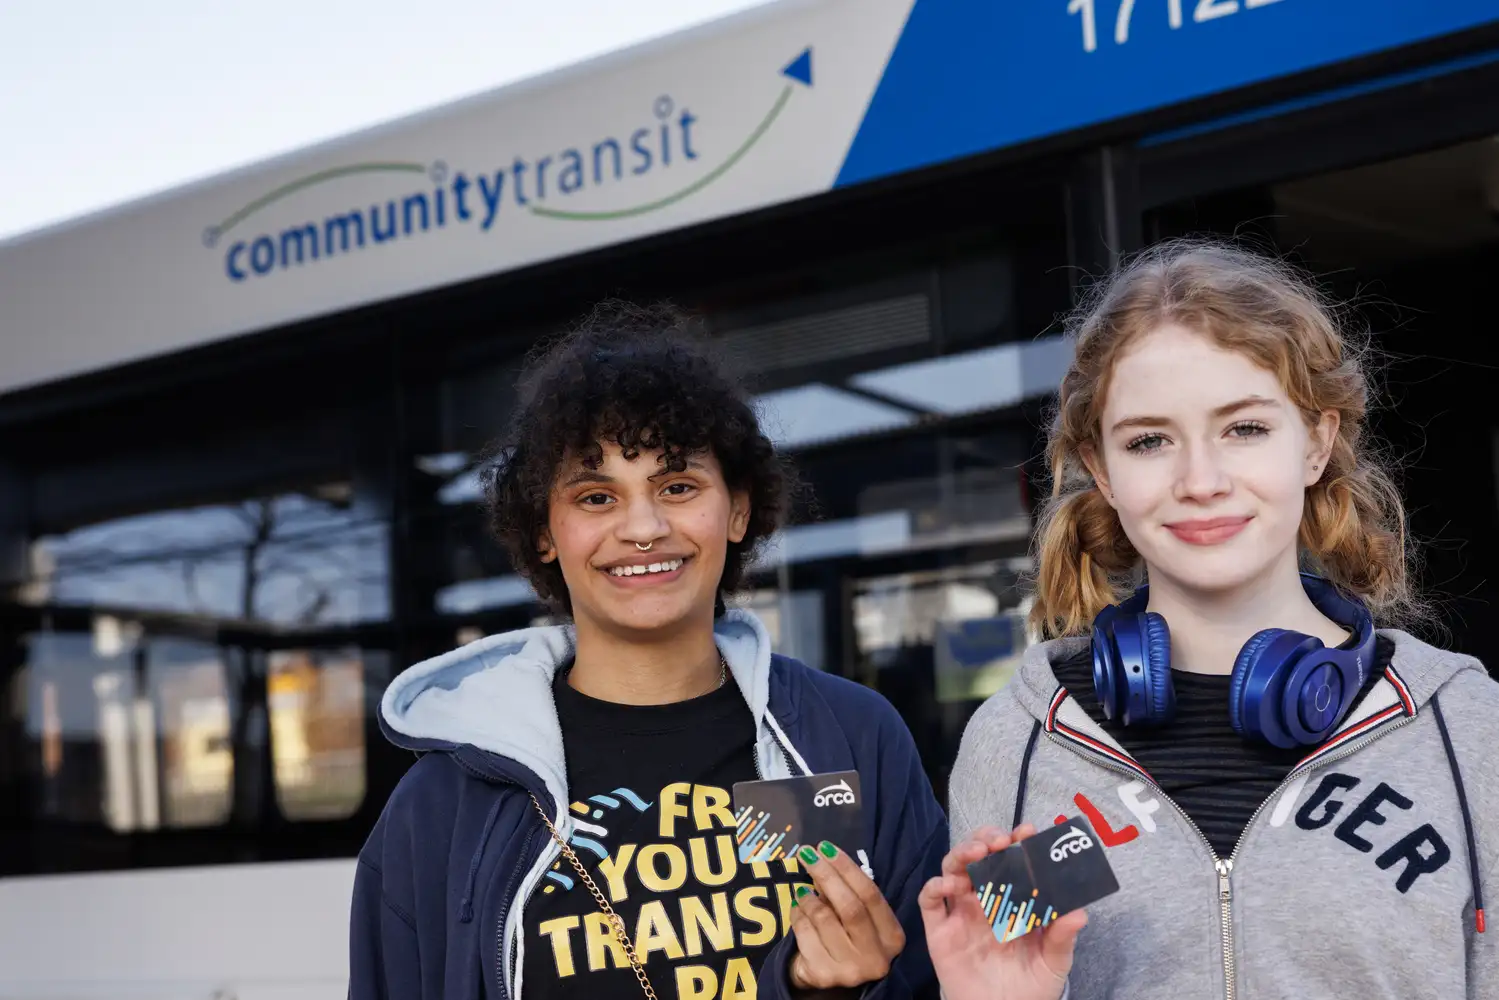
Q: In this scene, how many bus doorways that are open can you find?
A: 1